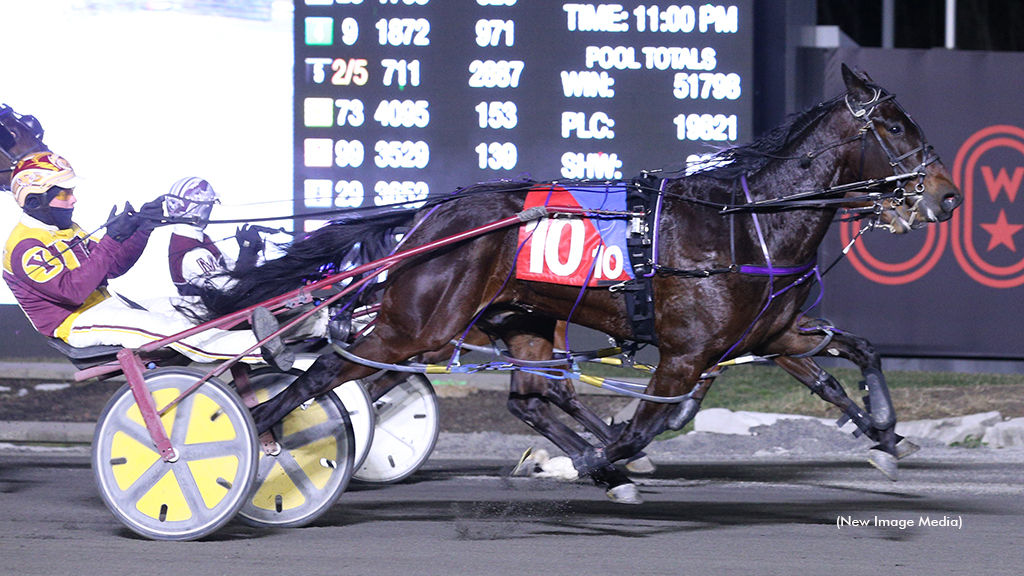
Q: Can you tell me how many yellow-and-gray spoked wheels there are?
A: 2